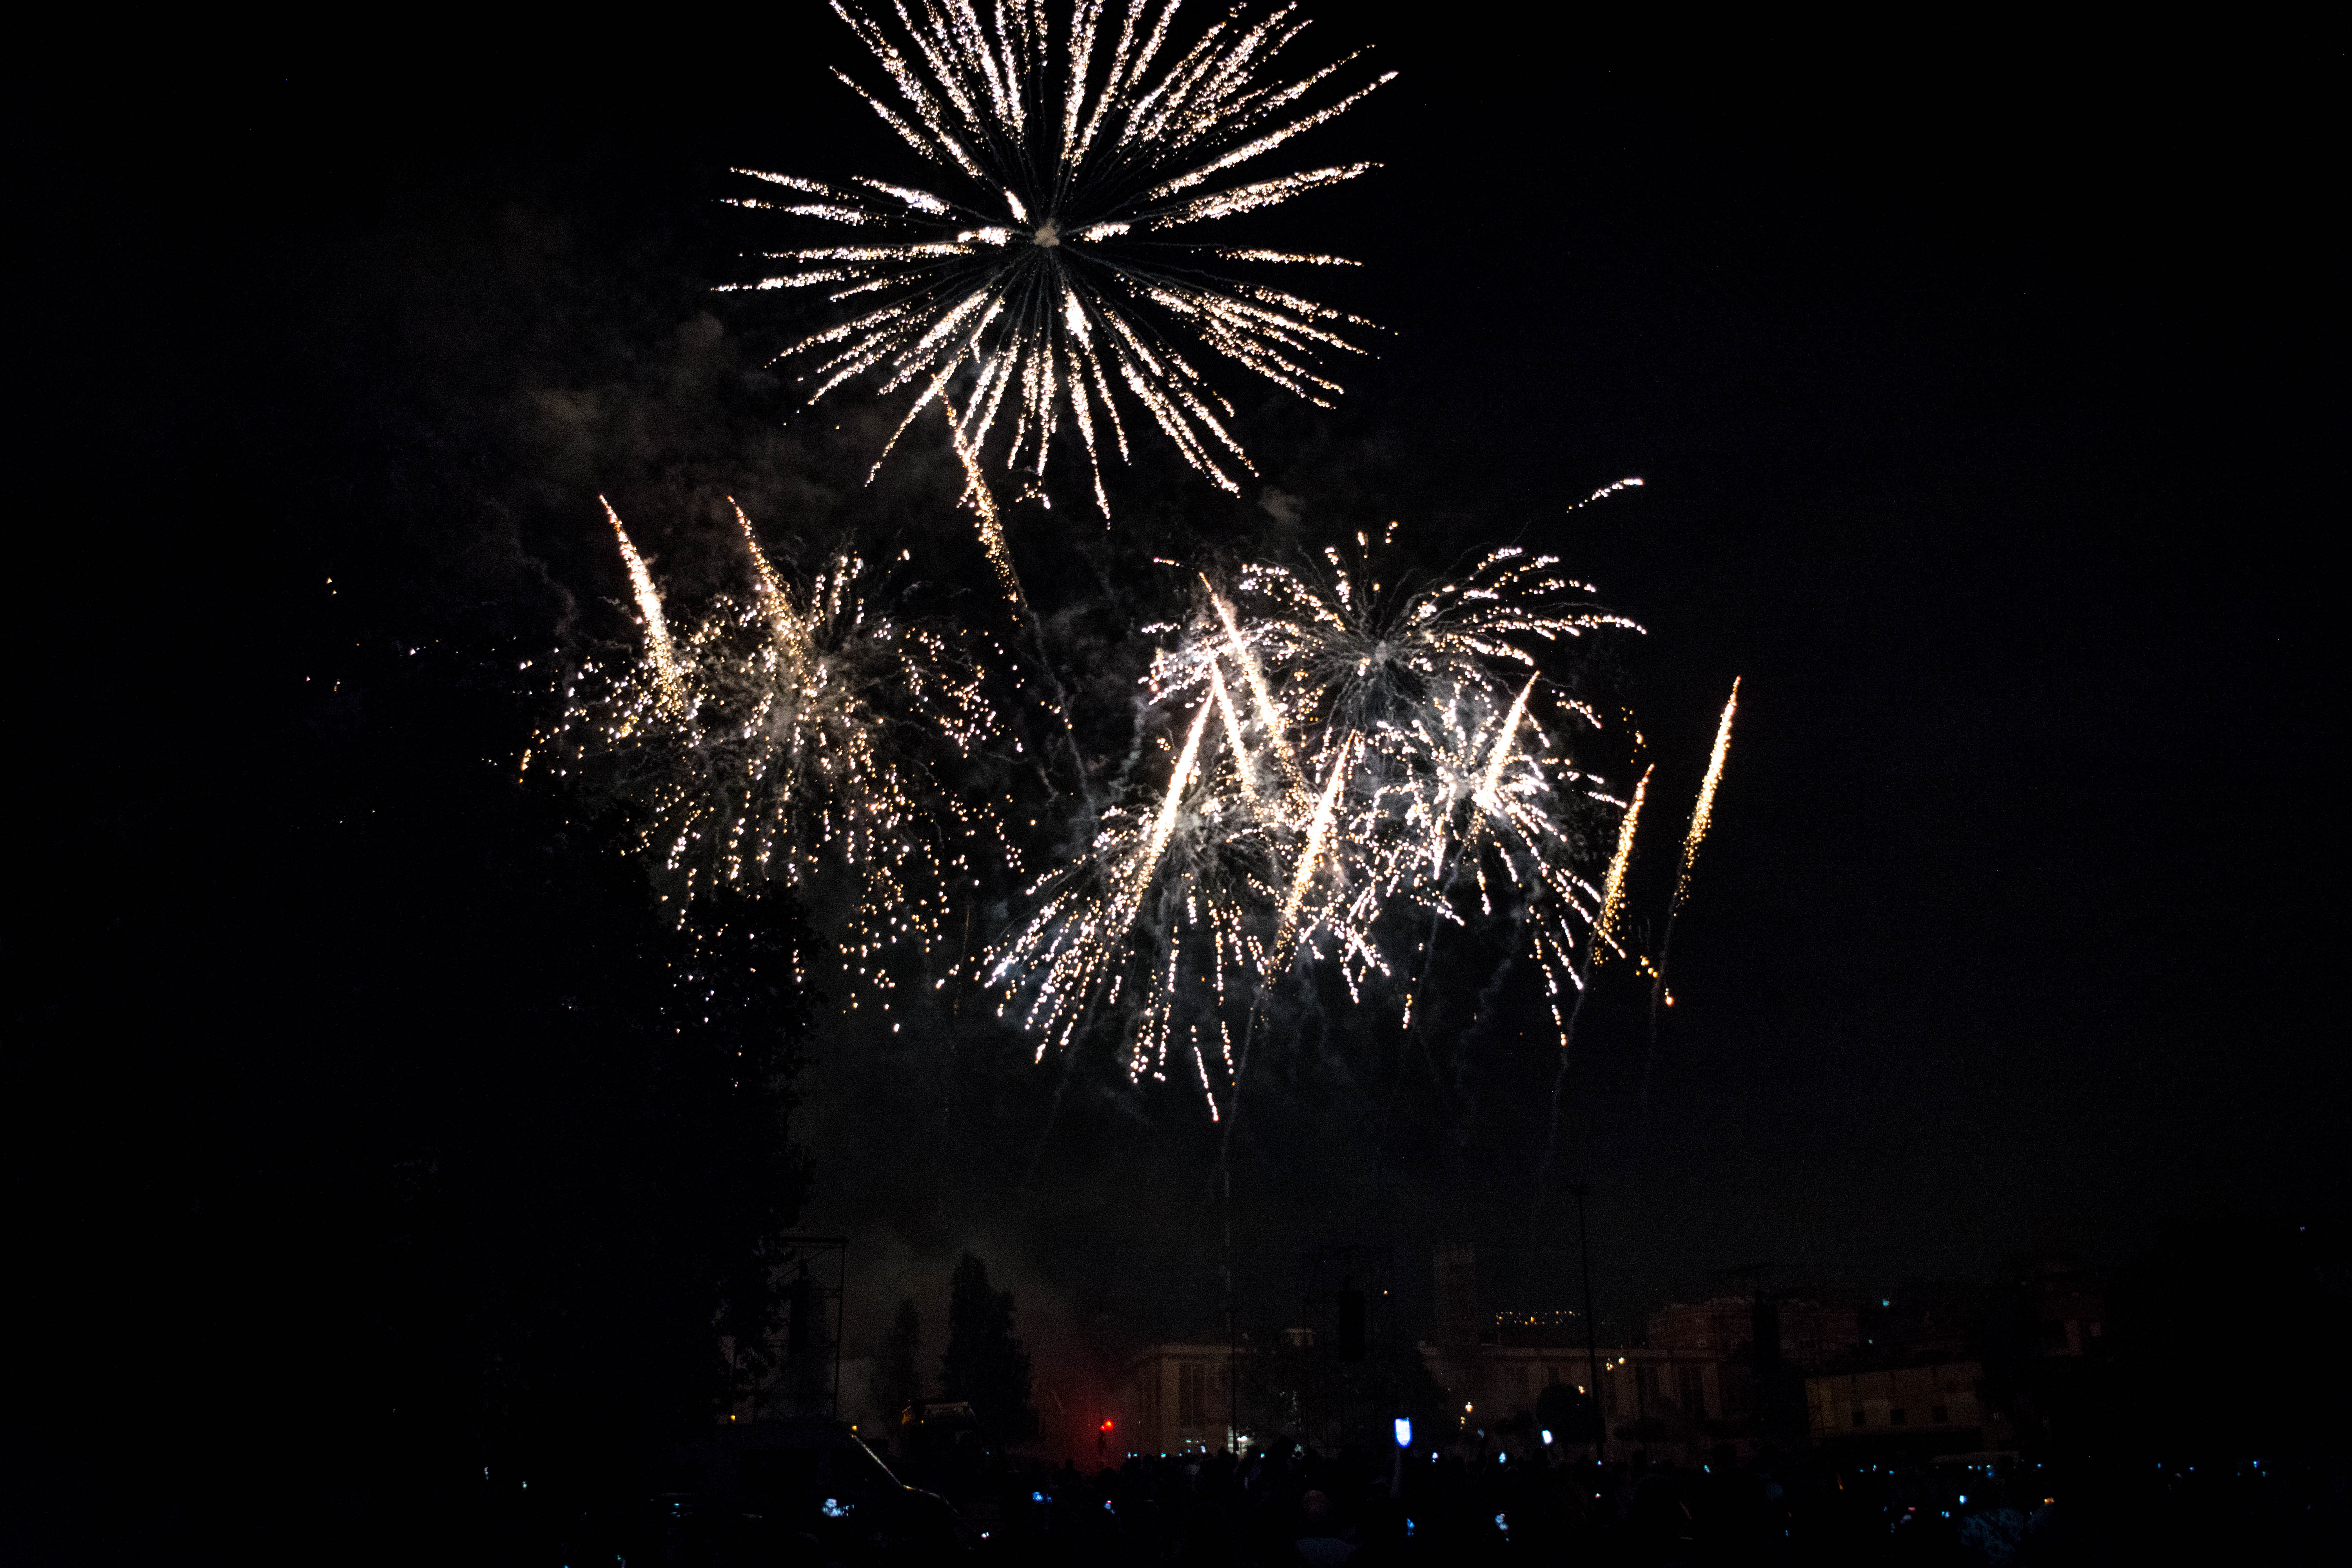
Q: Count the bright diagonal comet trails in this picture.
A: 10